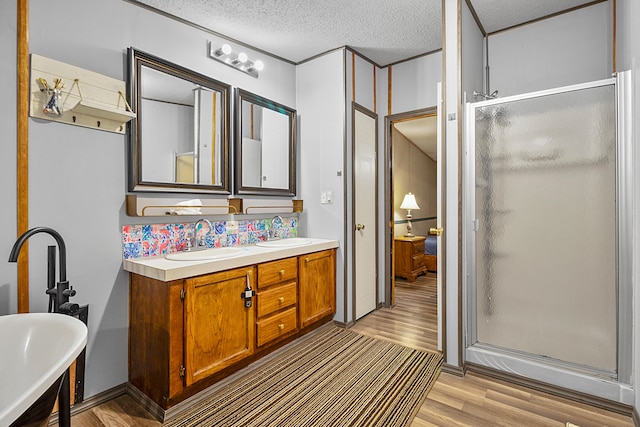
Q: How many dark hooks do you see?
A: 3